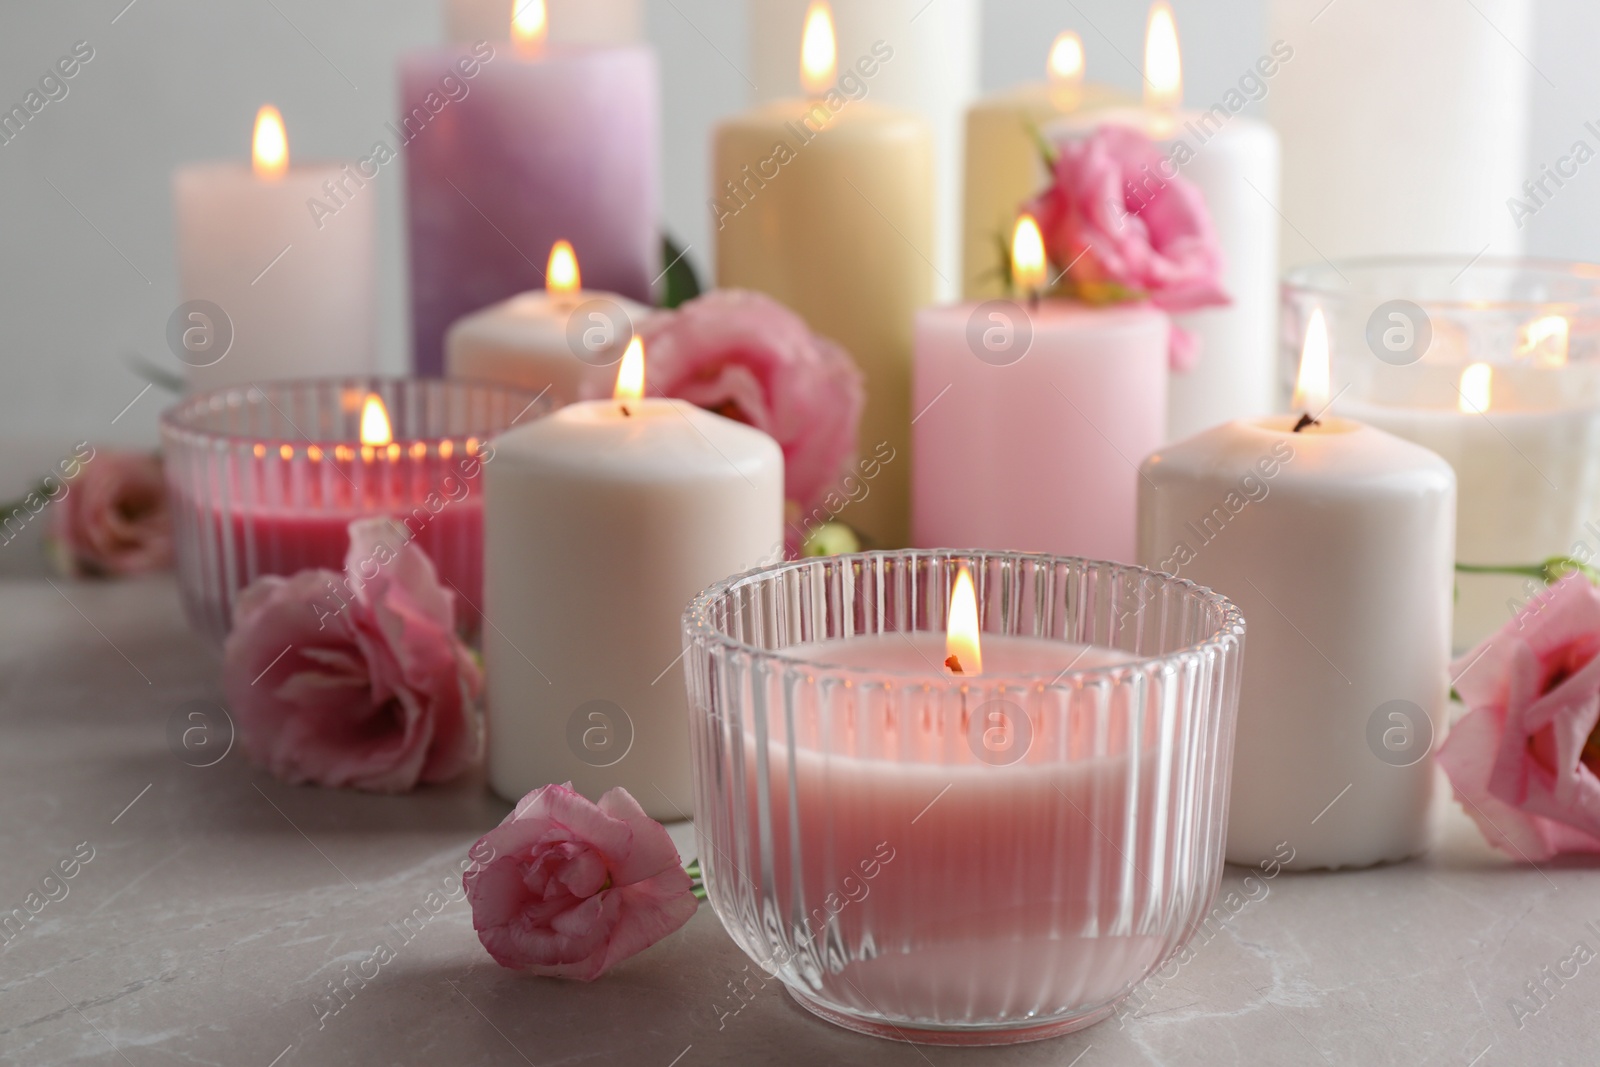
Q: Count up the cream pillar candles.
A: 2